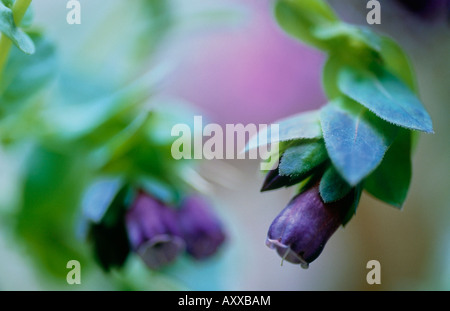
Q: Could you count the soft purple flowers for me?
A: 3